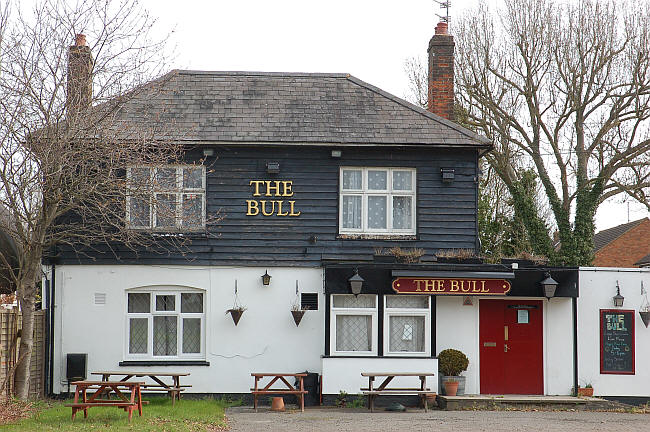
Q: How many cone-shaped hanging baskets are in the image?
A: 3